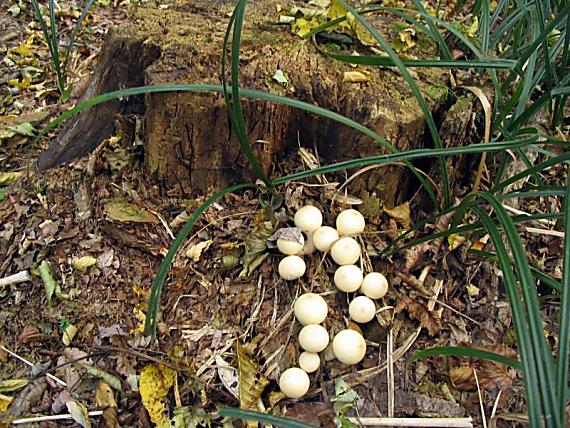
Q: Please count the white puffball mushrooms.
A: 14